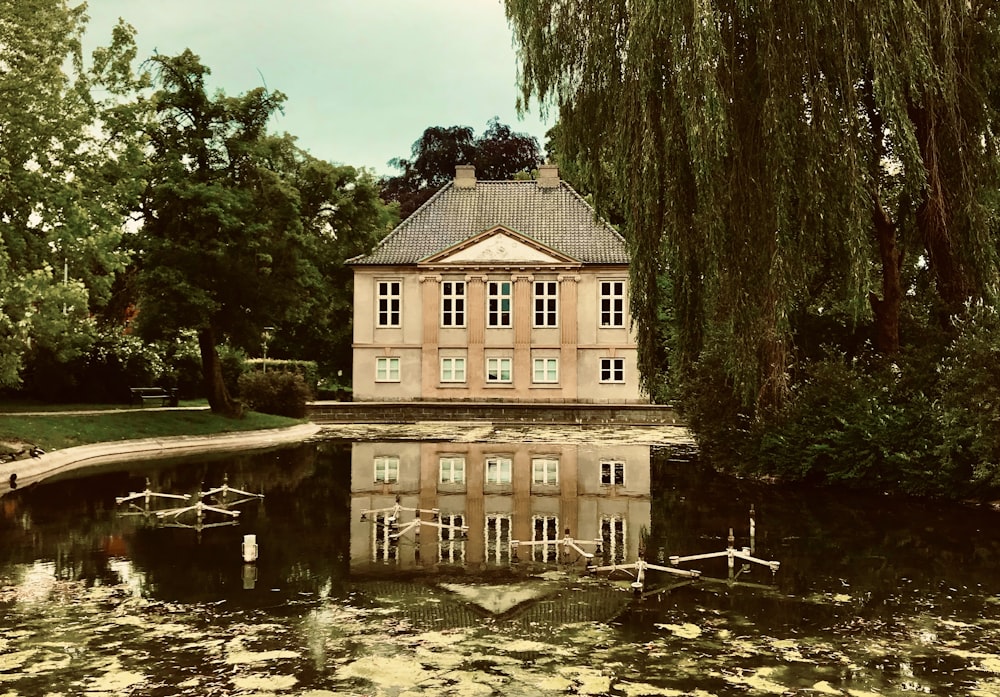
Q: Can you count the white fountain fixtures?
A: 8